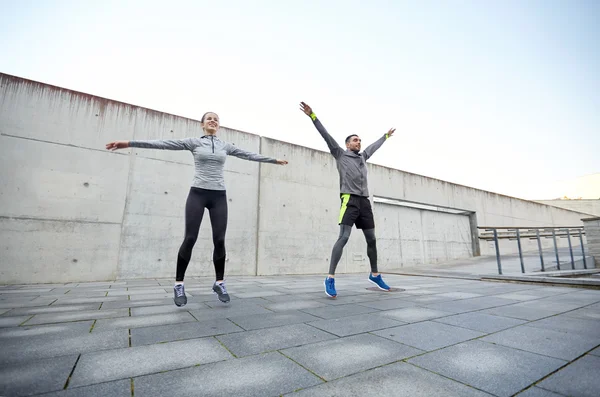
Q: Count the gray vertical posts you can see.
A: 6